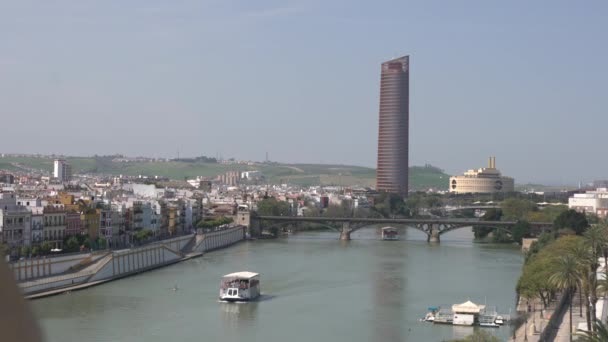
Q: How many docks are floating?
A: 1